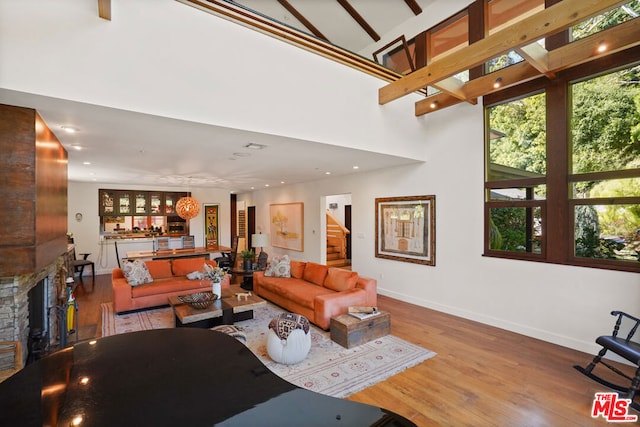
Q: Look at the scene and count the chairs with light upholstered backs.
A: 2